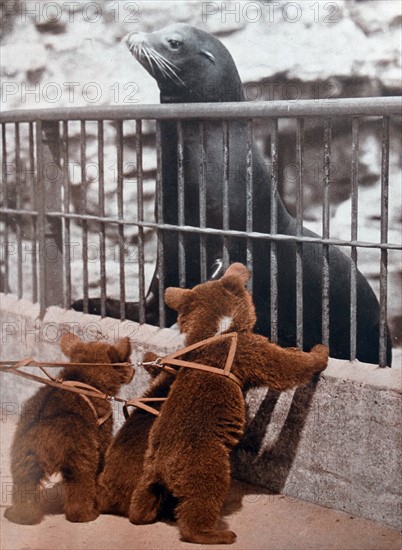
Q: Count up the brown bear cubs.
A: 3